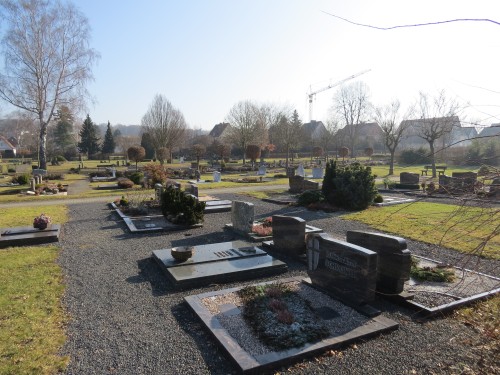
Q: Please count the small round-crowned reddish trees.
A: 8